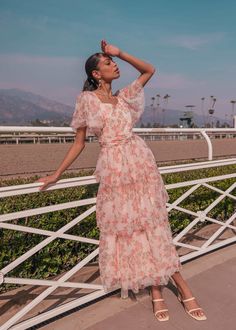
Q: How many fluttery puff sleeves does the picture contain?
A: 2